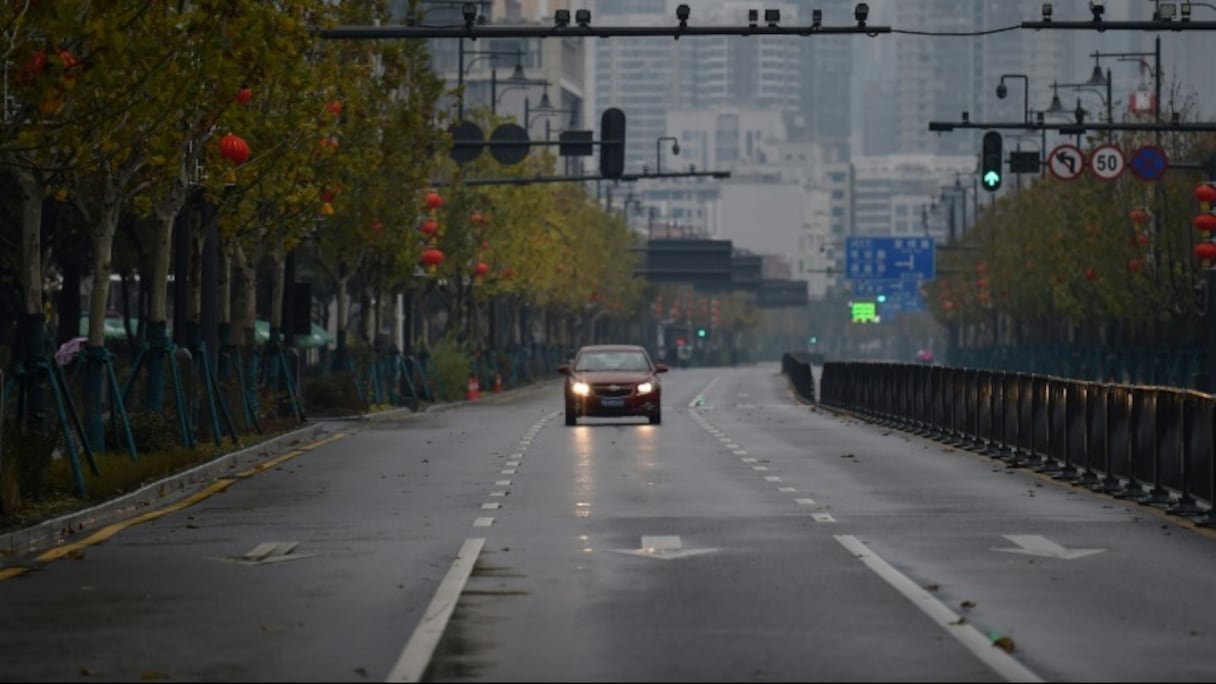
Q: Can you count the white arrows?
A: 3